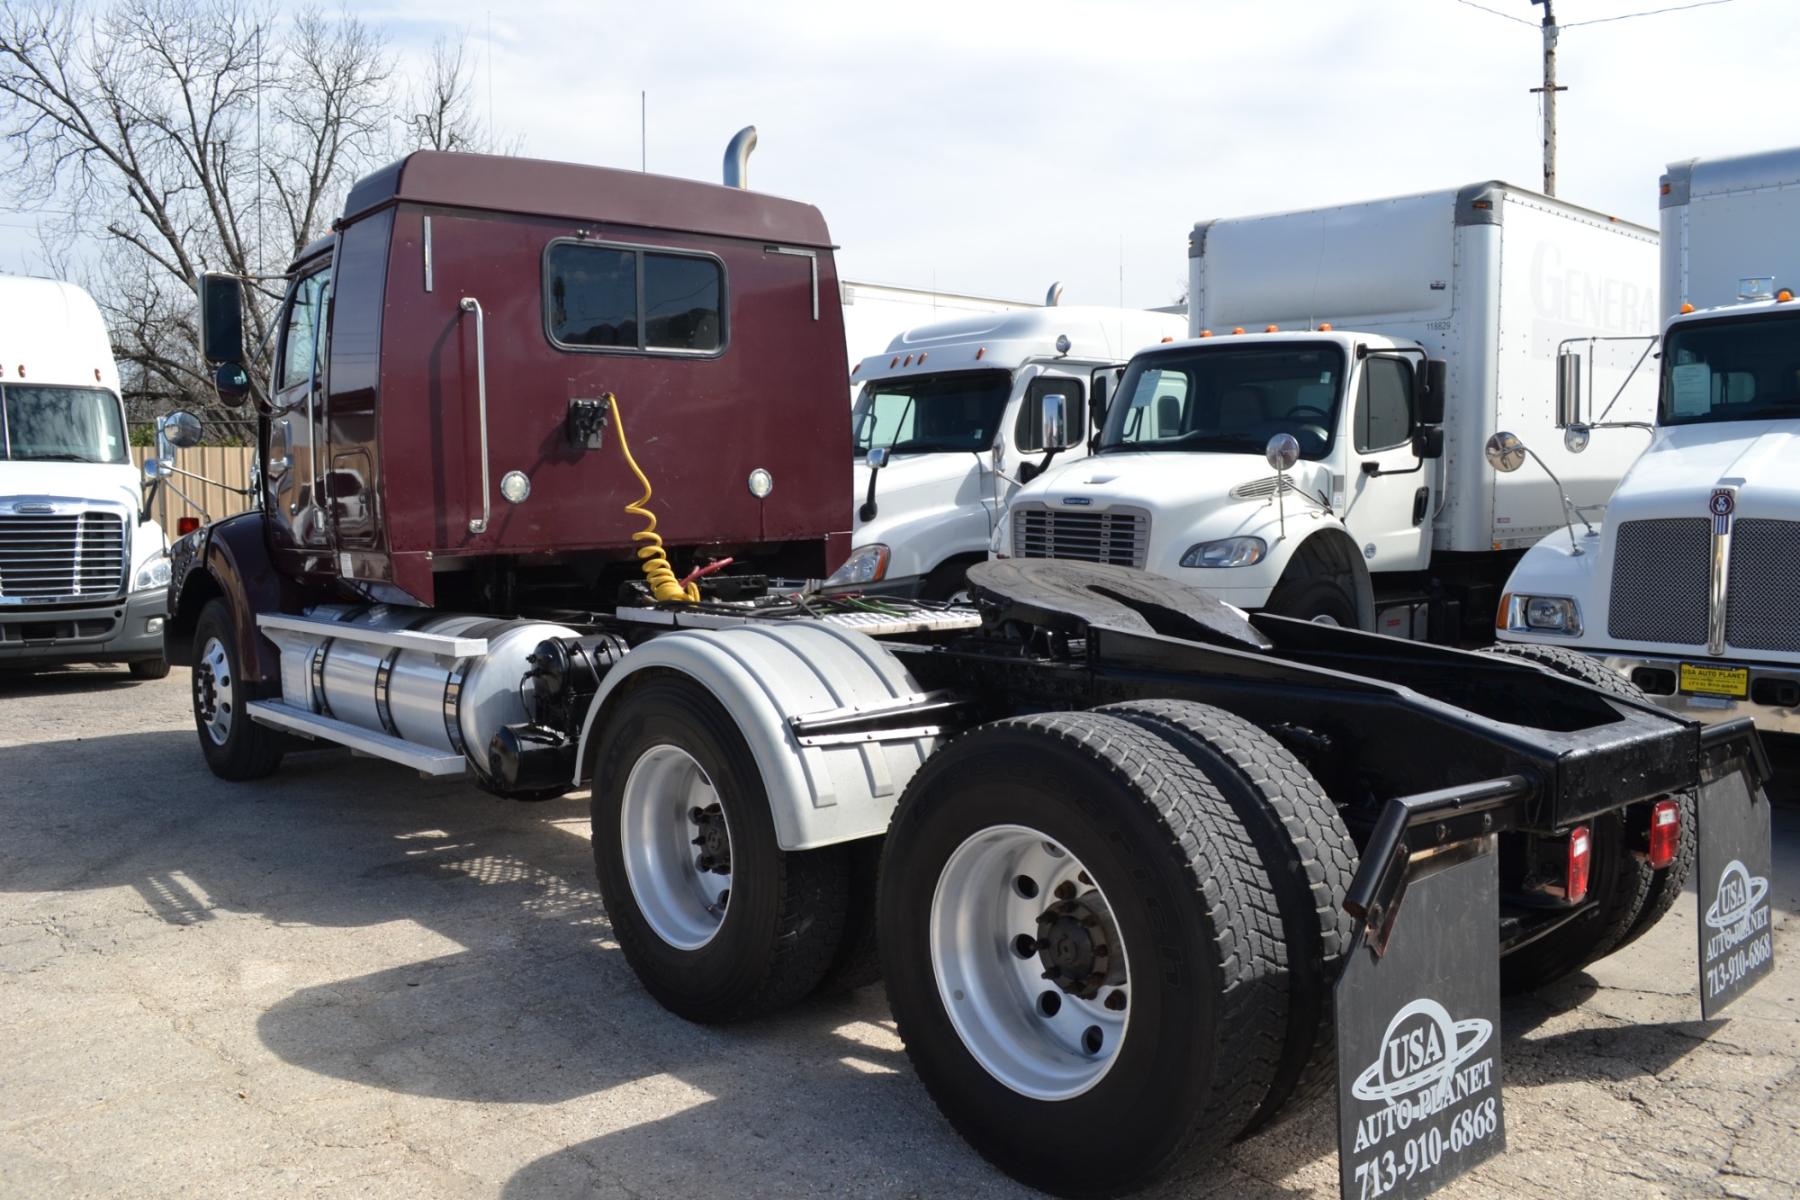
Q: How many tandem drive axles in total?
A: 2